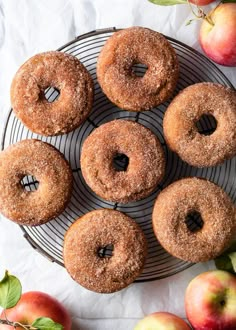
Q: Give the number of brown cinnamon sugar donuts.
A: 7